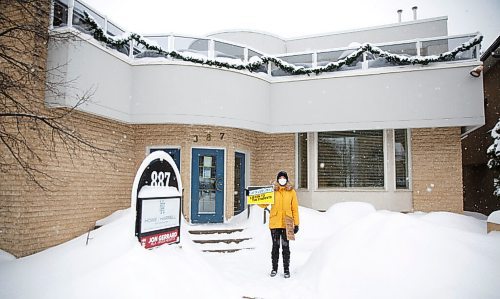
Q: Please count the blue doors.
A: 3